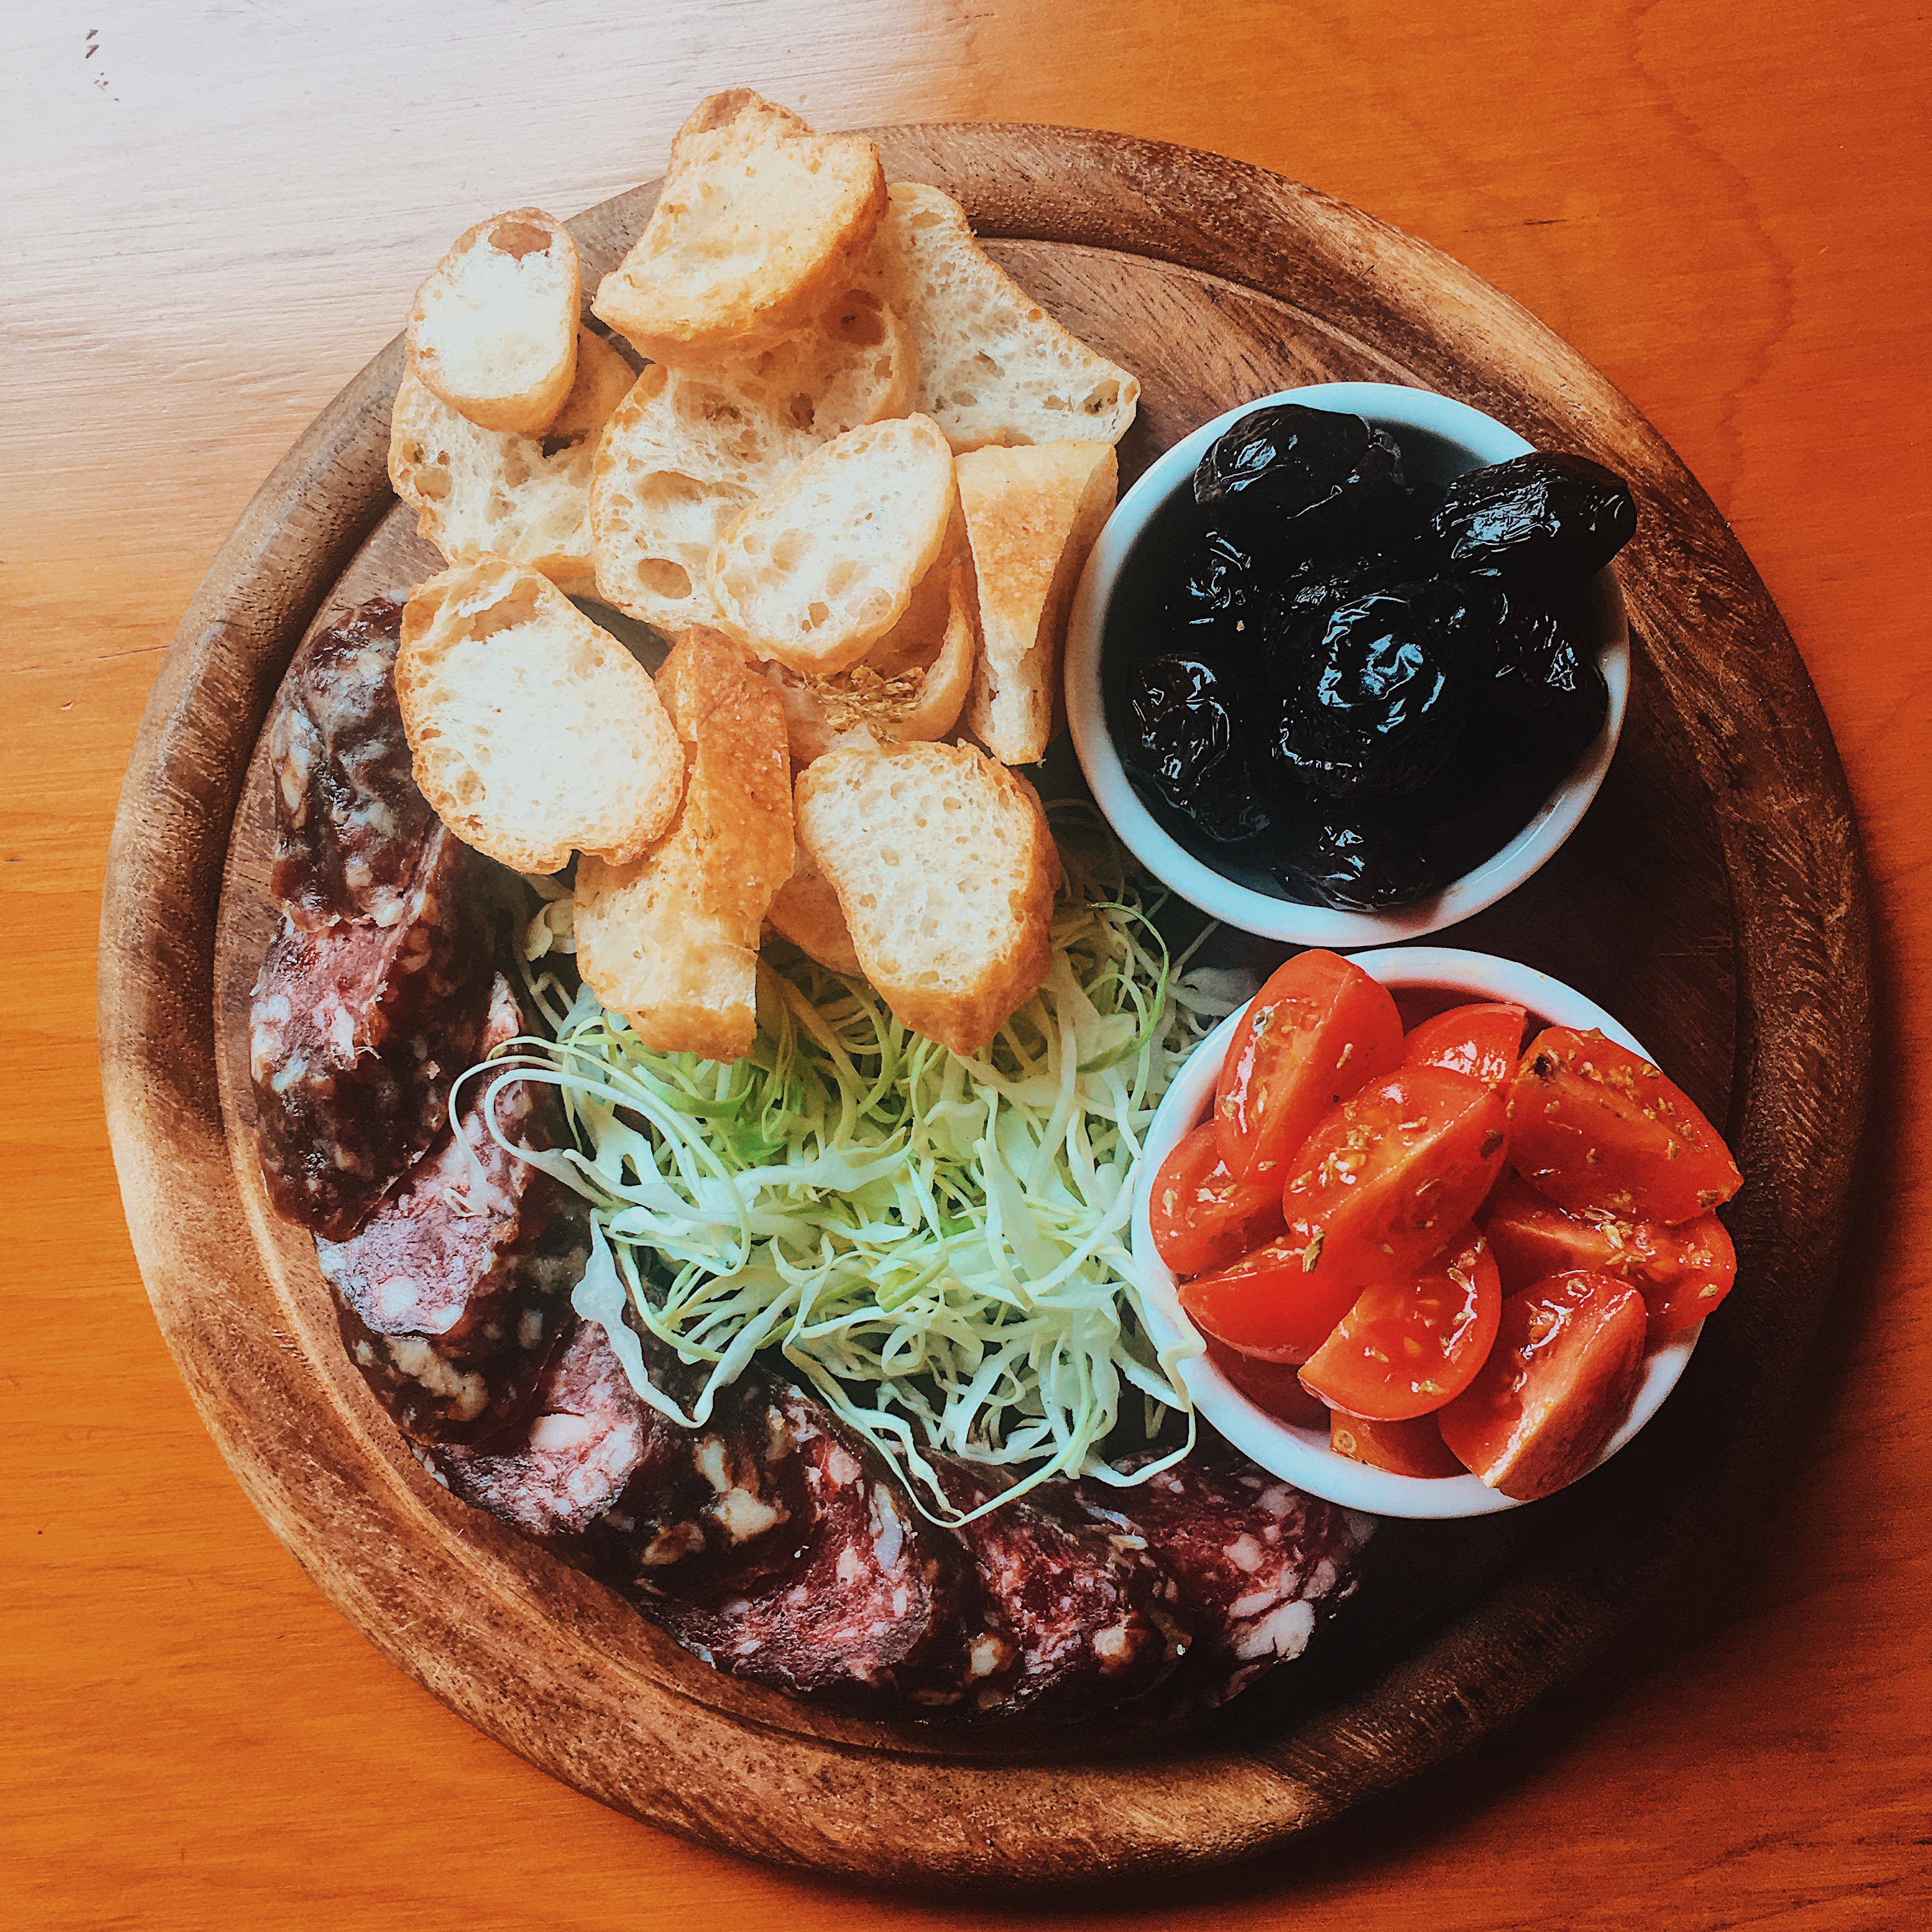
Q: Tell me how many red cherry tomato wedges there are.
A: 10